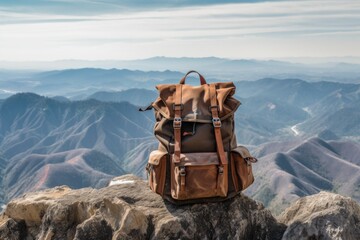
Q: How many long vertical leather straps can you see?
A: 2